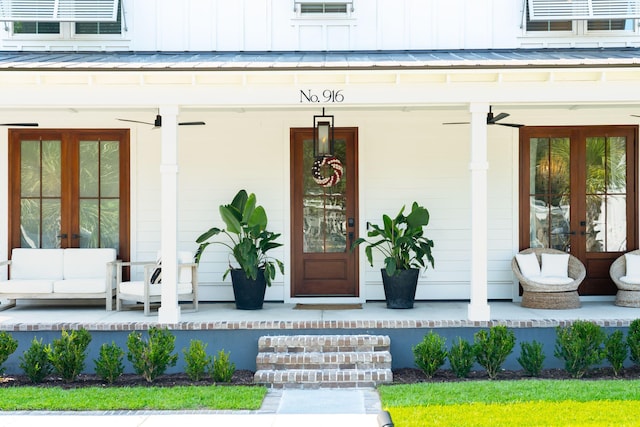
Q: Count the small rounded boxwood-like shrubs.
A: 14